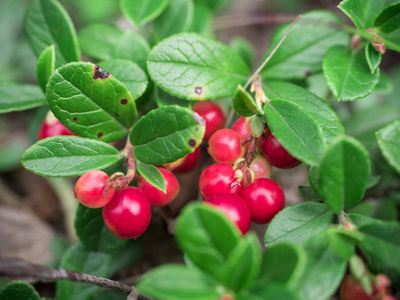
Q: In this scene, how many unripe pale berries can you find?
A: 1